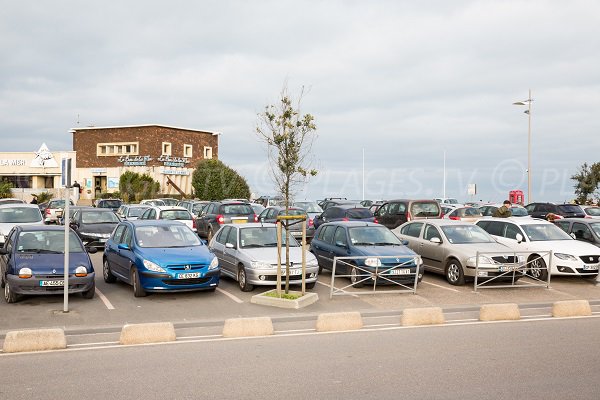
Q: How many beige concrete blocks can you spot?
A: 7